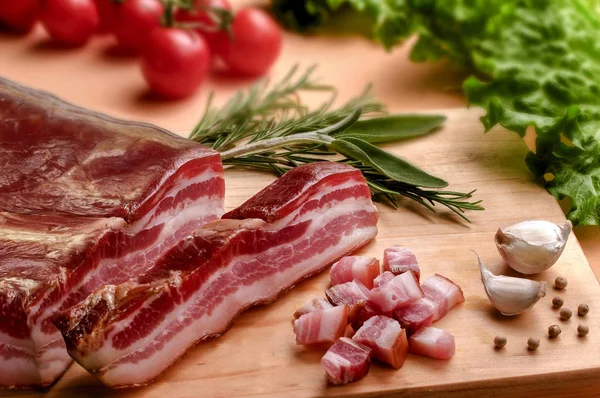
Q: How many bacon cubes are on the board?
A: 13